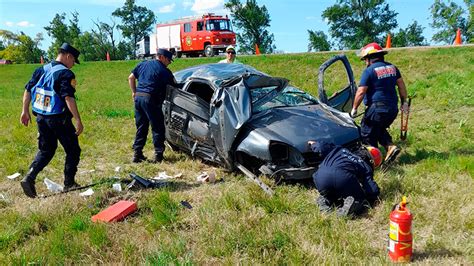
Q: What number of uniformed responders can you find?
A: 4